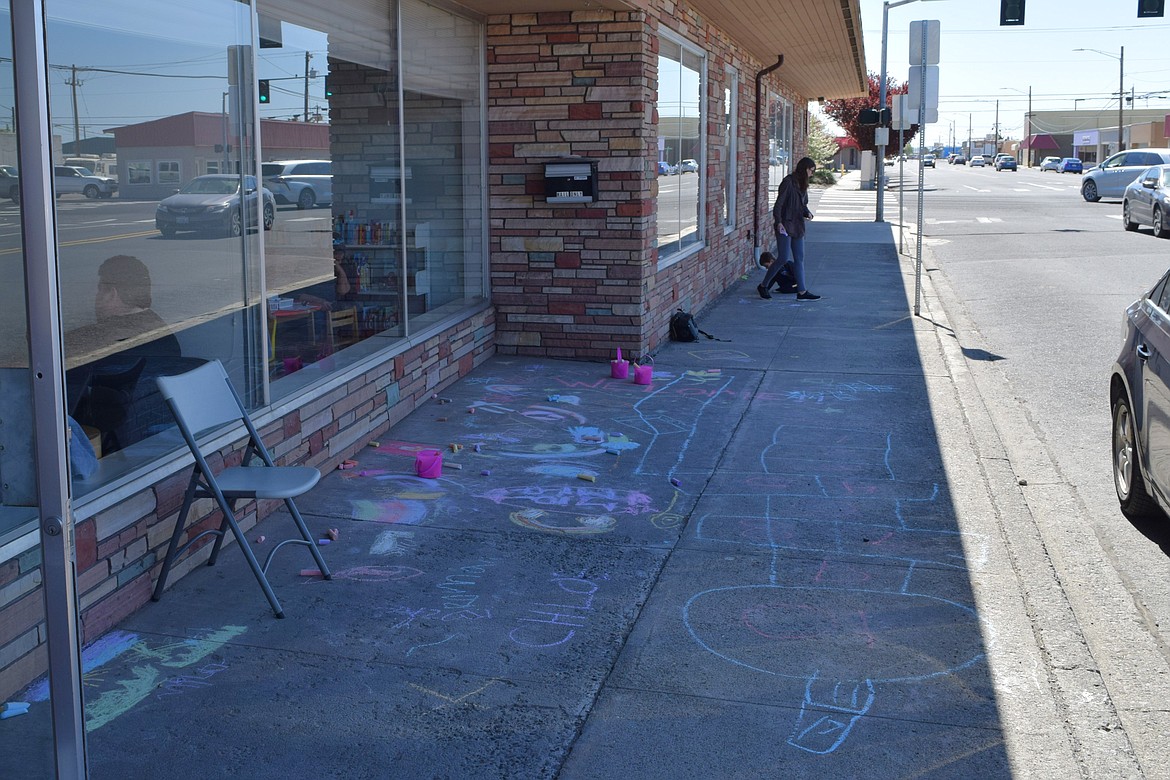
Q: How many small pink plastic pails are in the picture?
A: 3